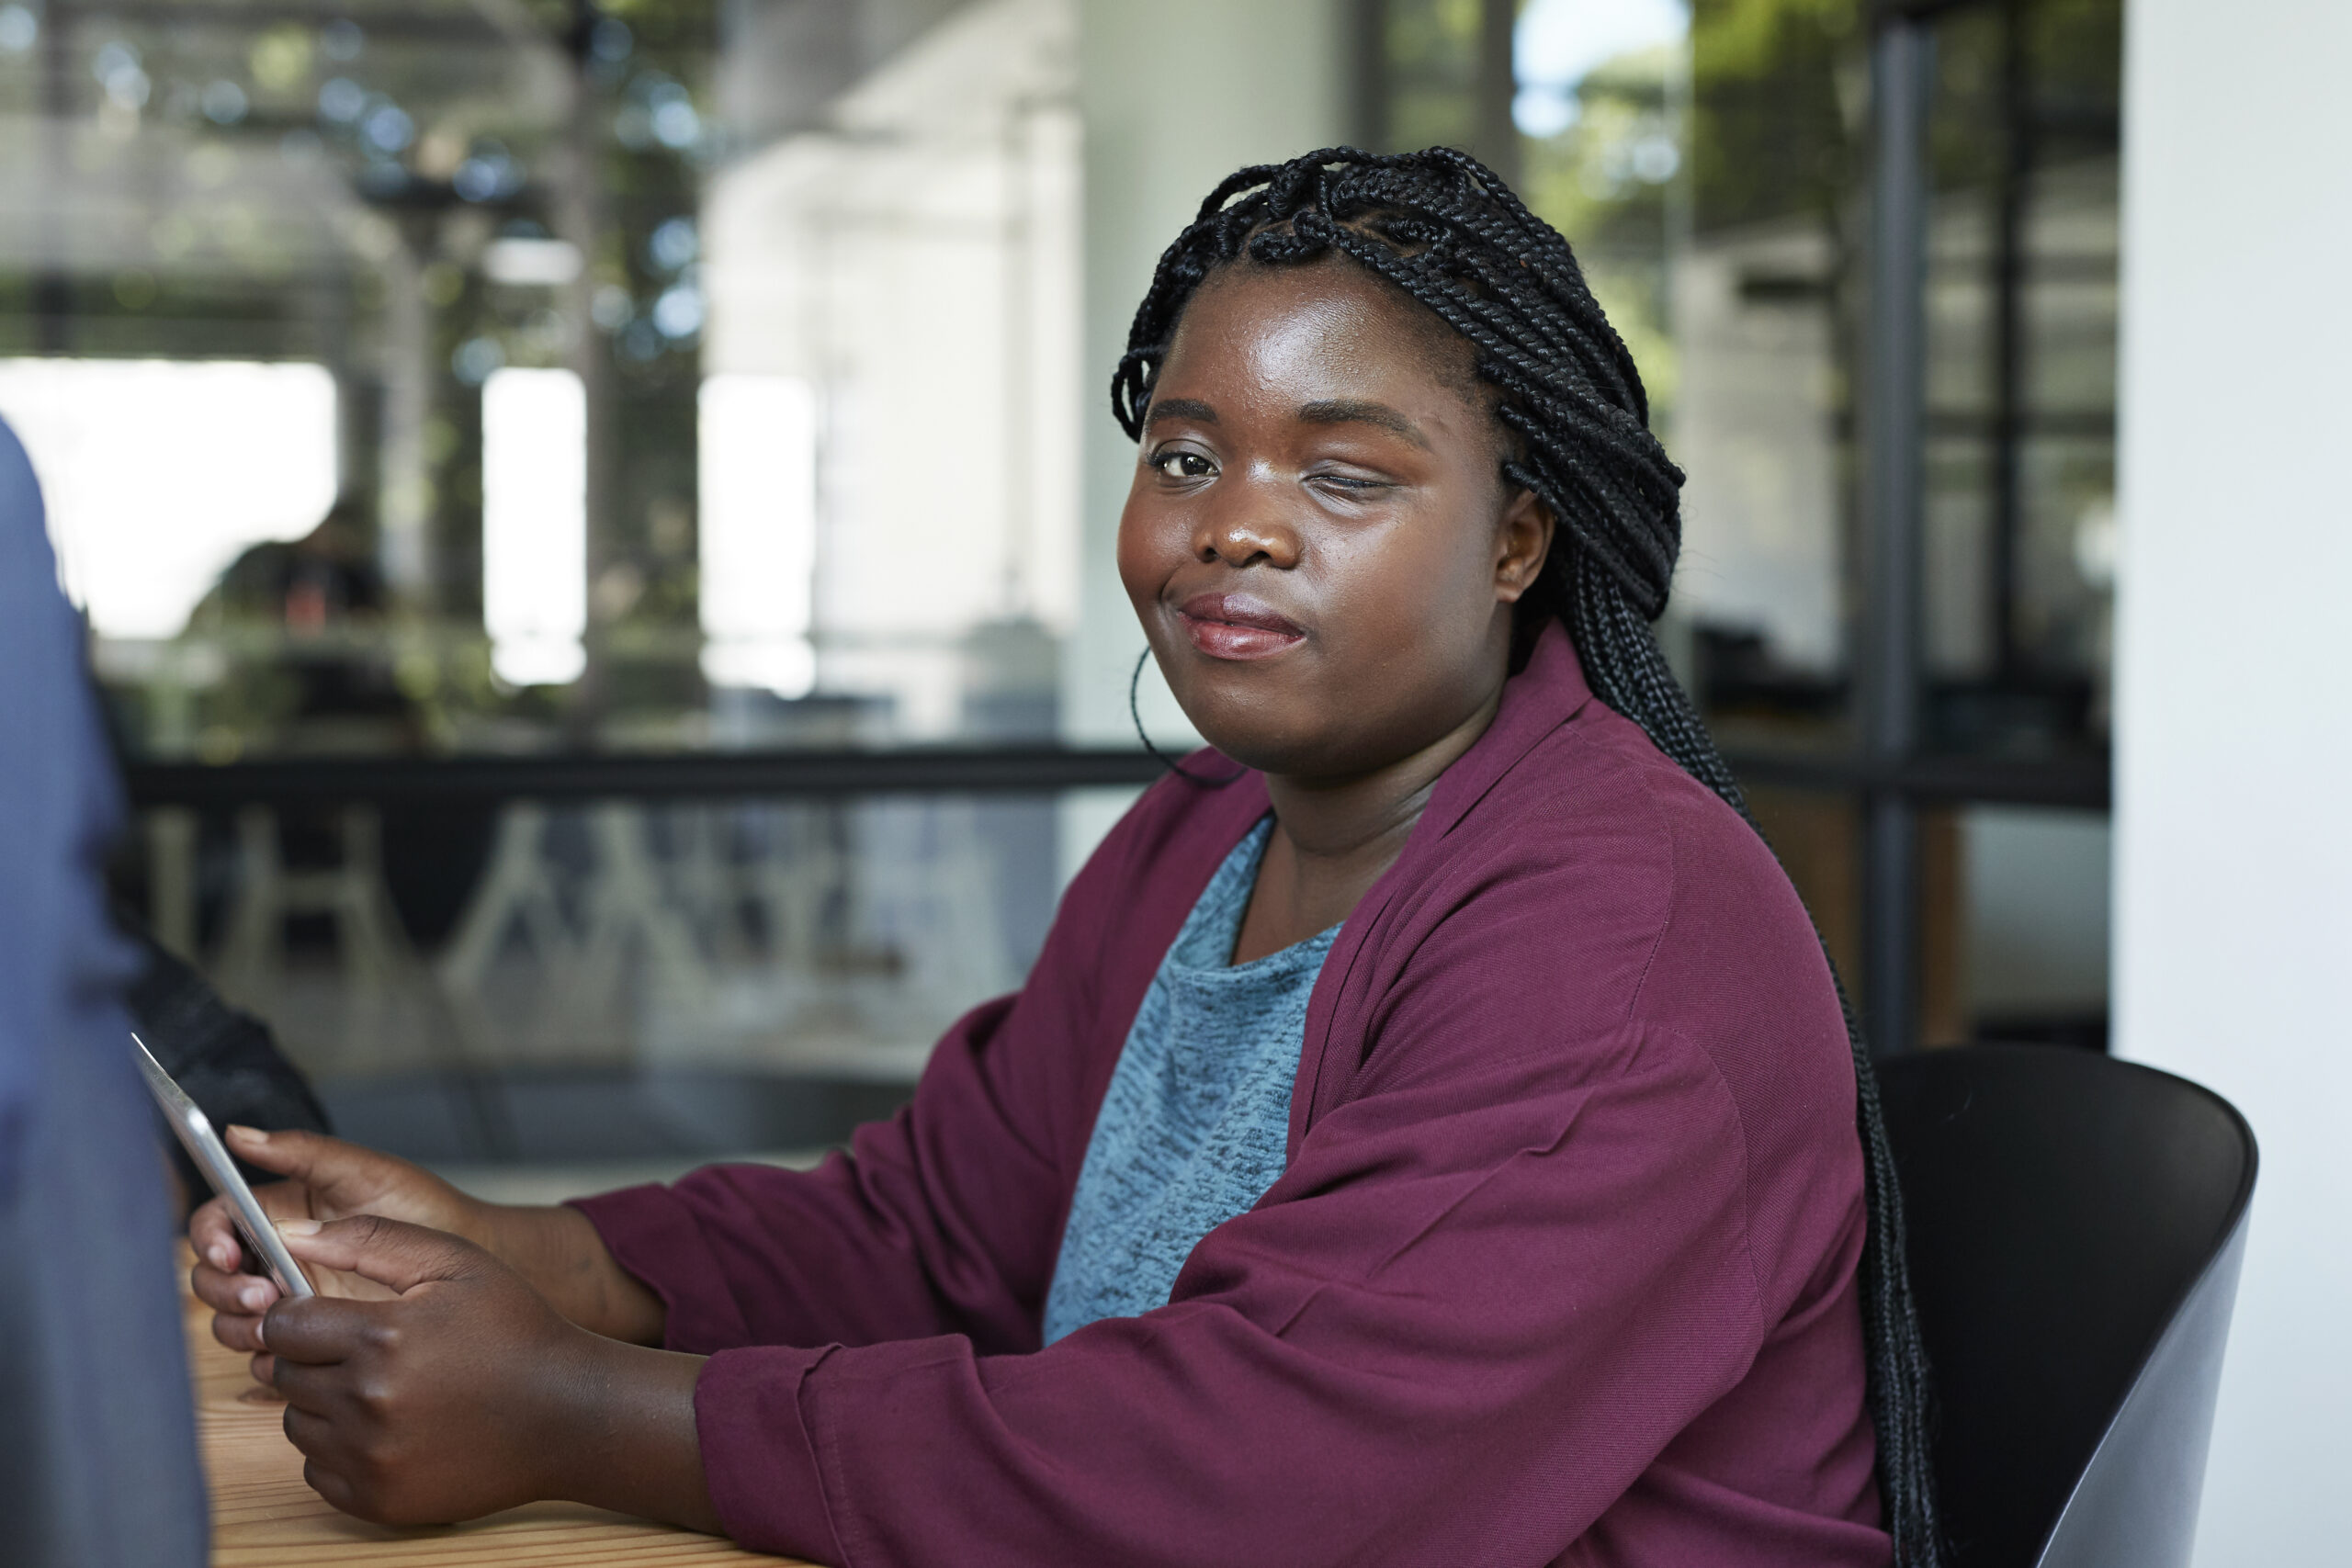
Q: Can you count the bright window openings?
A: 3